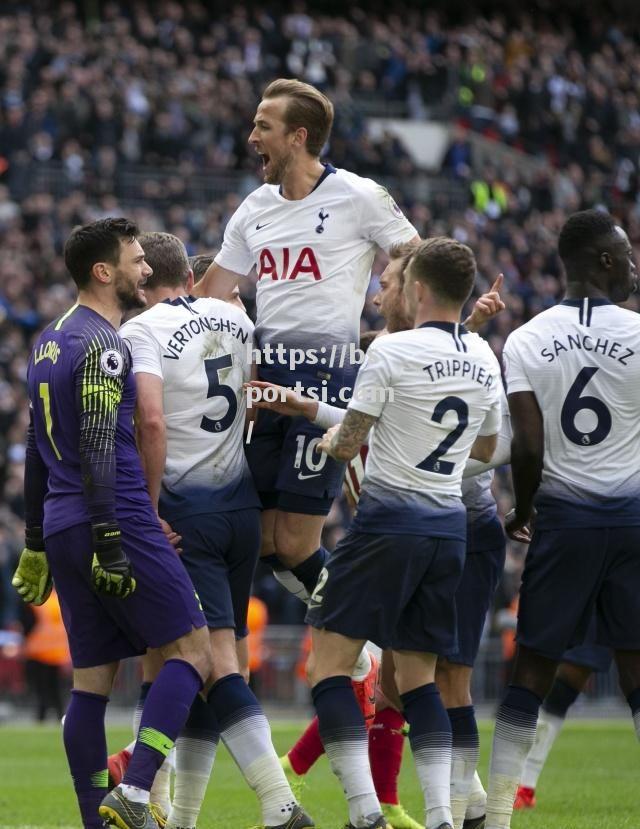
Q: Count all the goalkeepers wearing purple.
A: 1